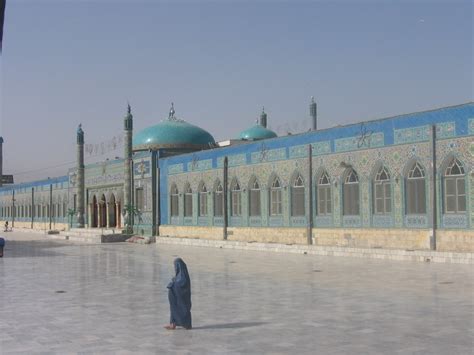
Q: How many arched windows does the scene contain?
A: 13